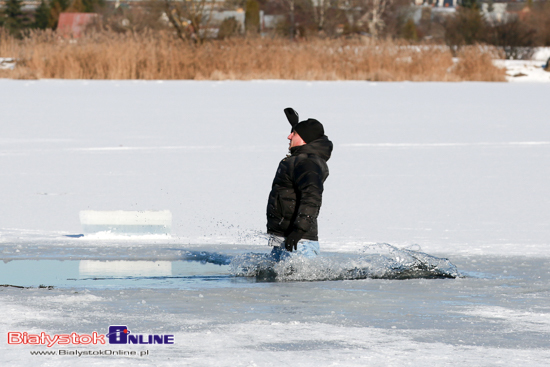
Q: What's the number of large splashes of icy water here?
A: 1